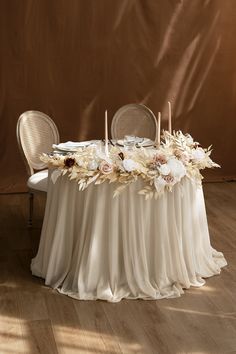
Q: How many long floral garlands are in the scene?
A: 1